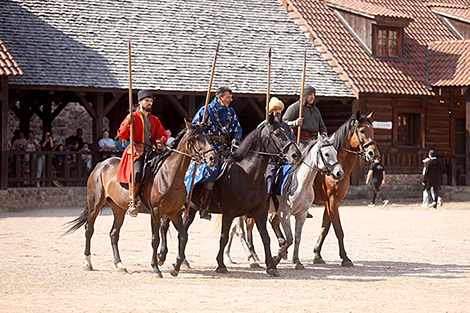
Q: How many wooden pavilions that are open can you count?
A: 1